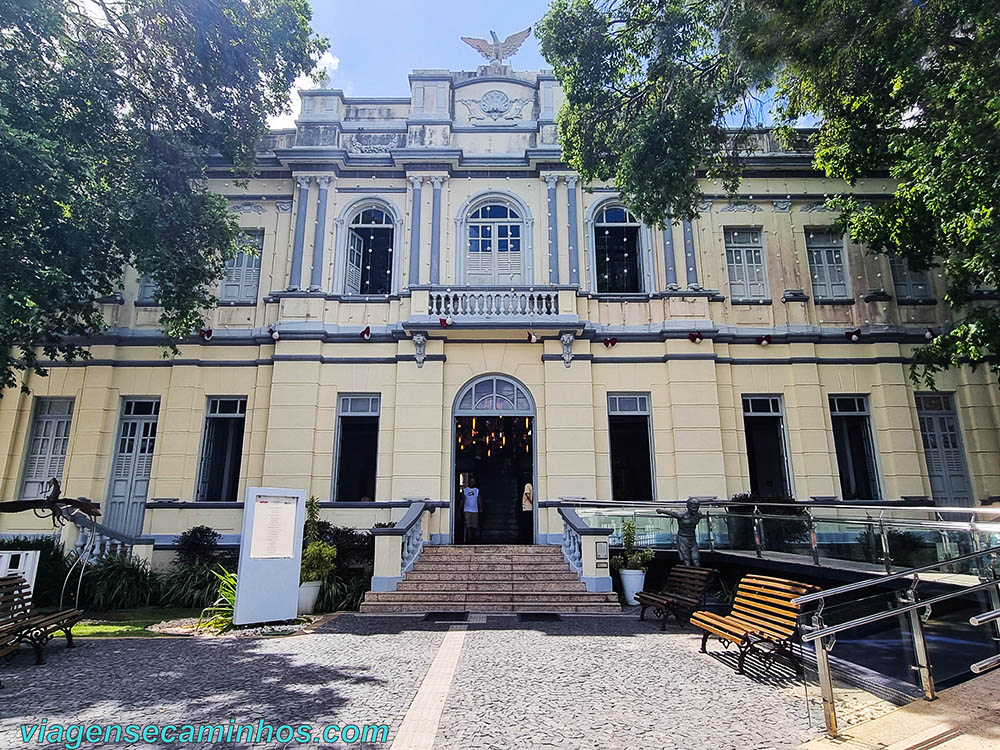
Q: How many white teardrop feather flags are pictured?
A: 0